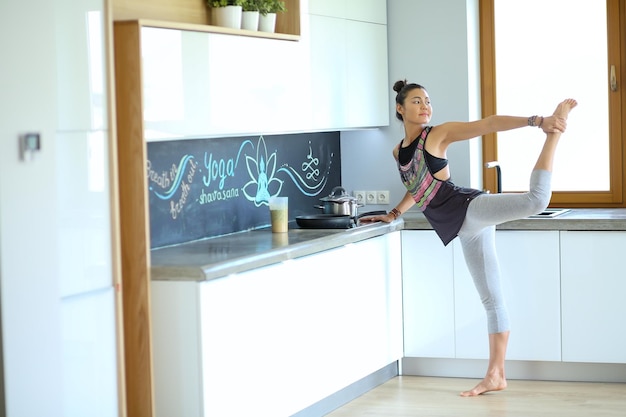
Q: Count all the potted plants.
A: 3